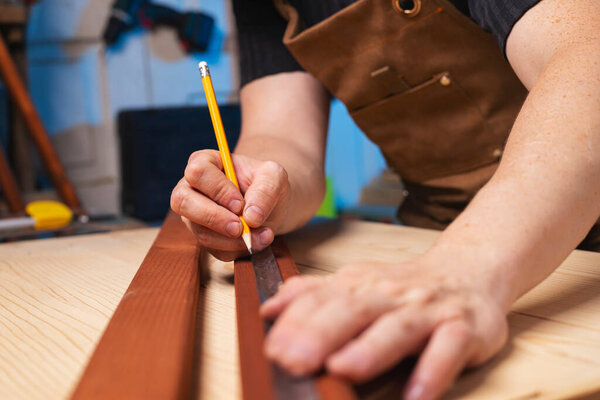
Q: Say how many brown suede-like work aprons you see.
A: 1